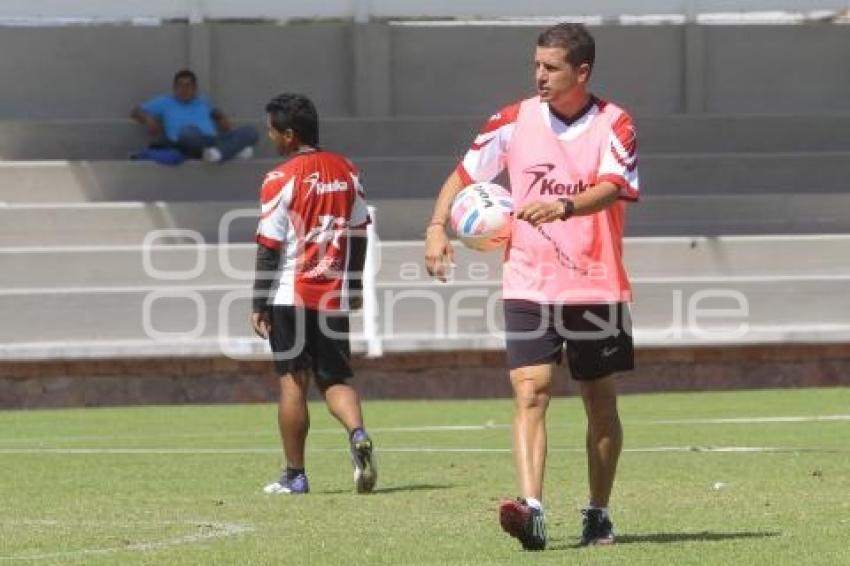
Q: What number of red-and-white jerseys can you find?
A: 2